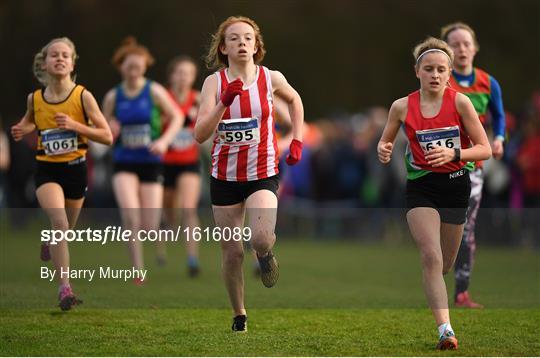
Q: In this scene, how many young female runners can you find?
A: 6